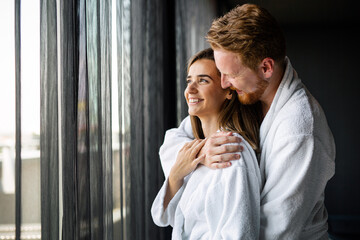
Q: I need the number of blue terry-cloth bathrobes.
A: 0